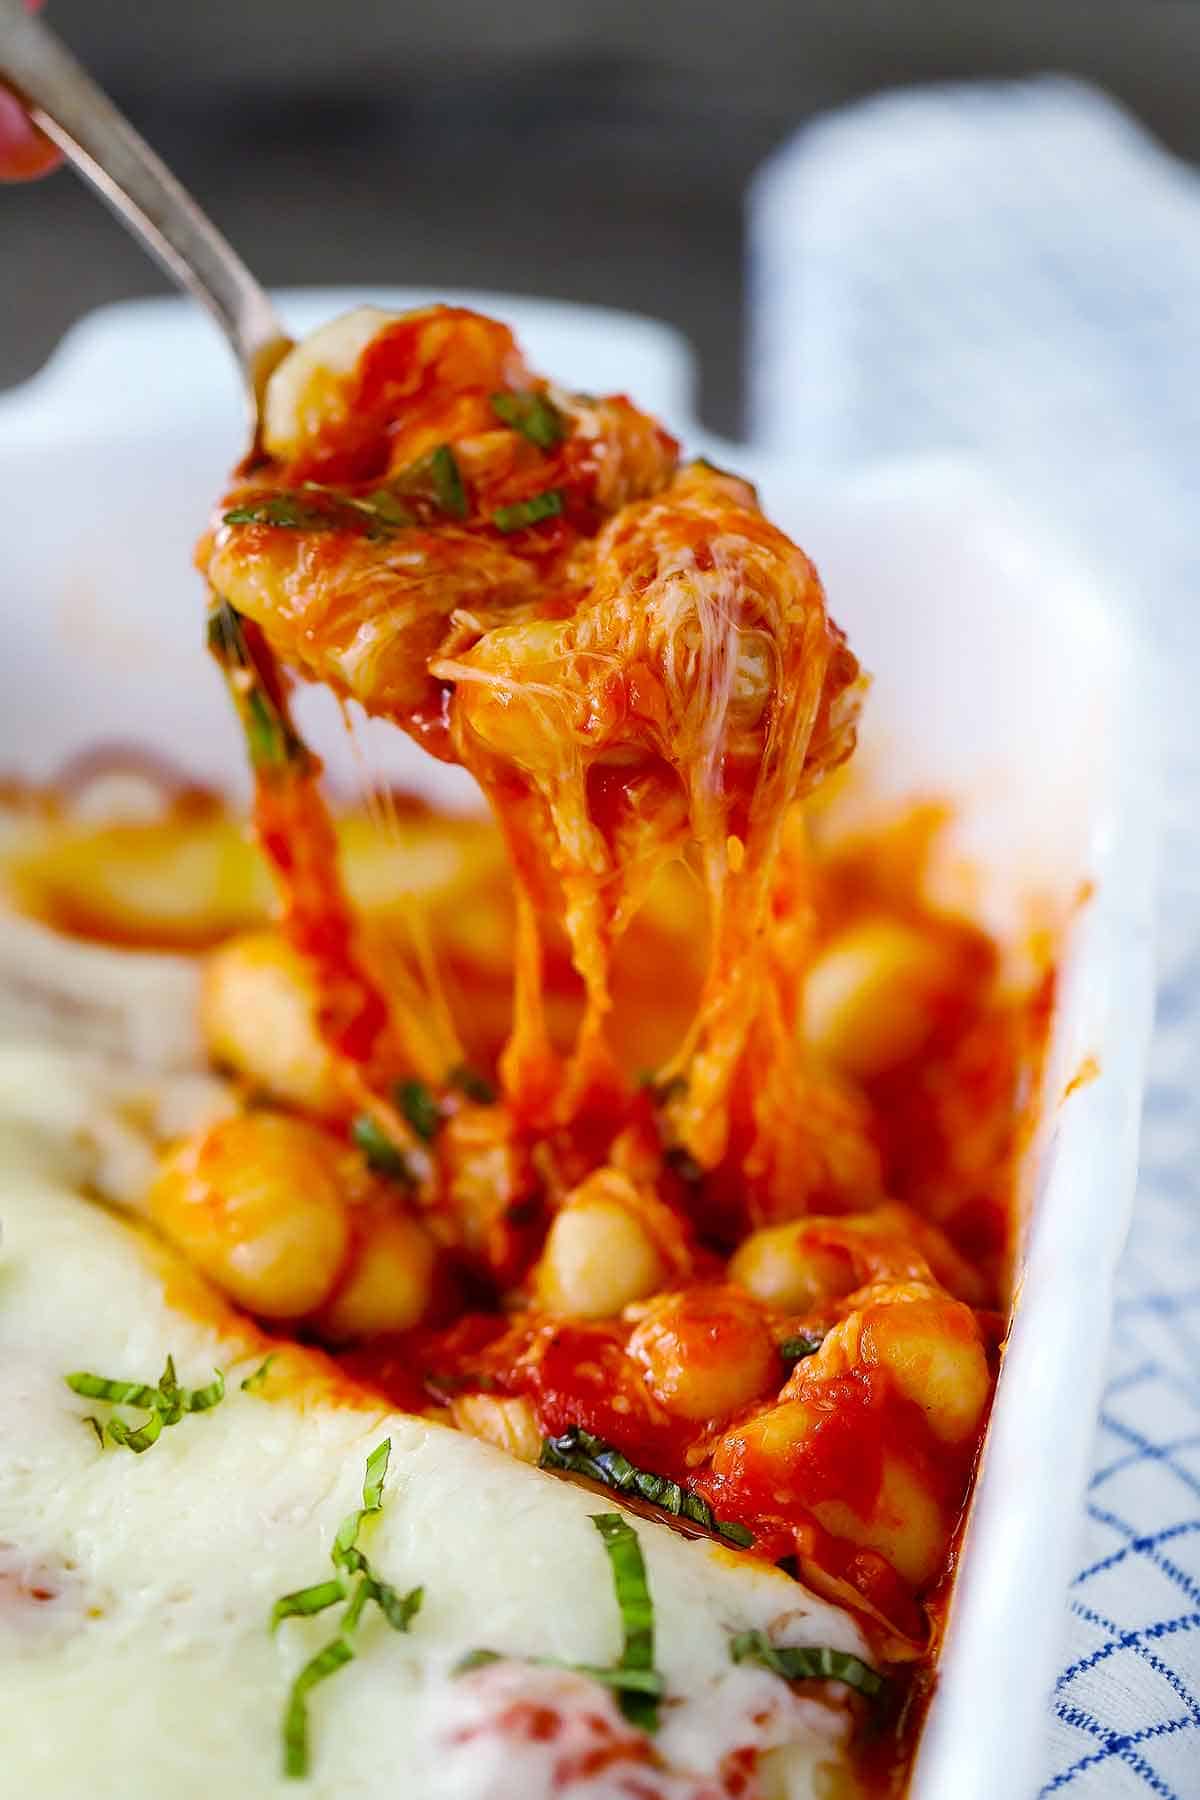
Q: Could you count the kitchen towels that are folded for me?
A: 1